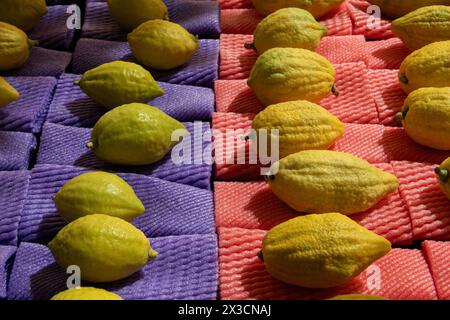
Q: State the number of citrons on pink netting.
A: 12